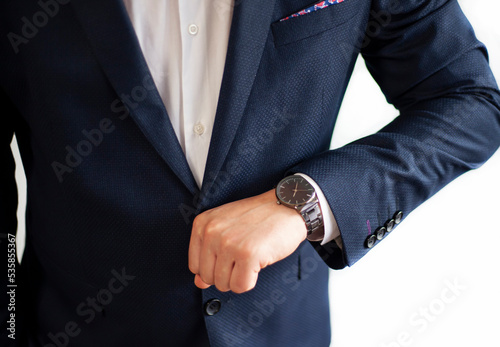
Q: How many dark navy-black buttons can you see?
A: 5